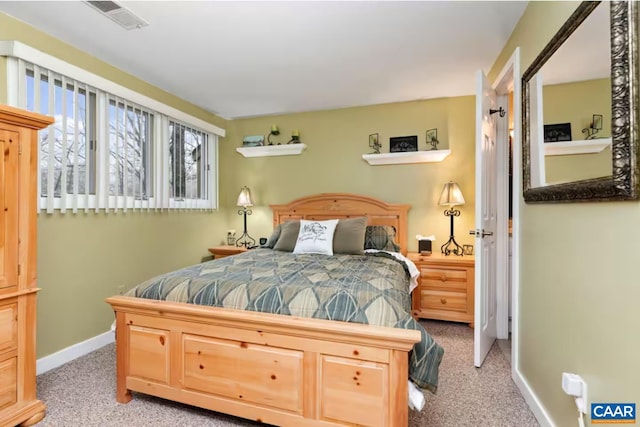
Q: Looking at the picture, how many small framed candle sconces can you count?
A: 2